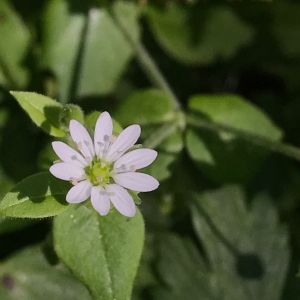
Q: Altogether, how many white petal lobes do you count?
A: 10